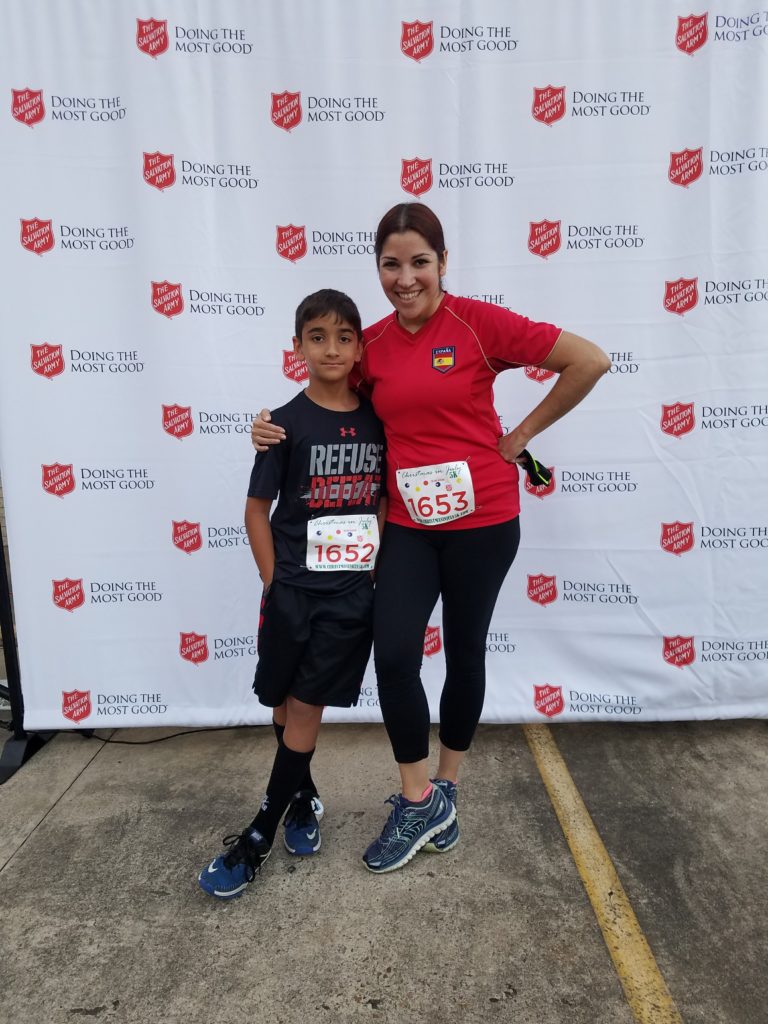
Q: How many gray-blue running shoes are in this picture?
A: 2